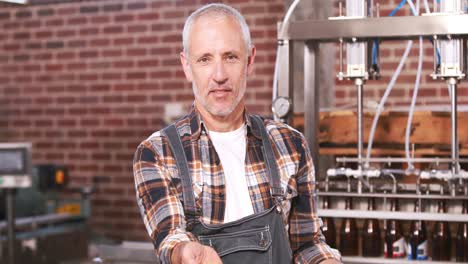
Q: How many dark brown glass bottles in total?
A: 7